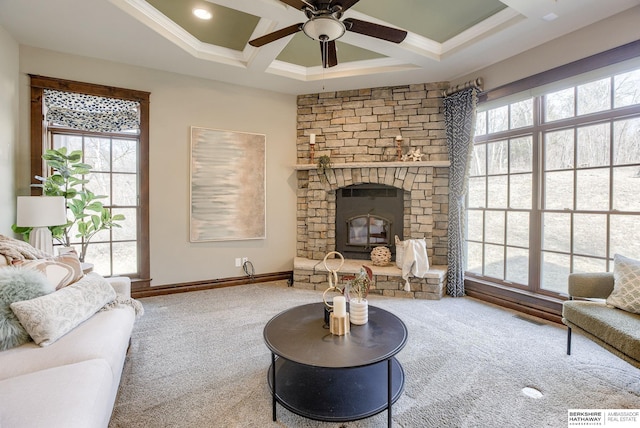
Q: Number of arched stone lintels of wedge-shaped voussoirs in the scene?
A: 1